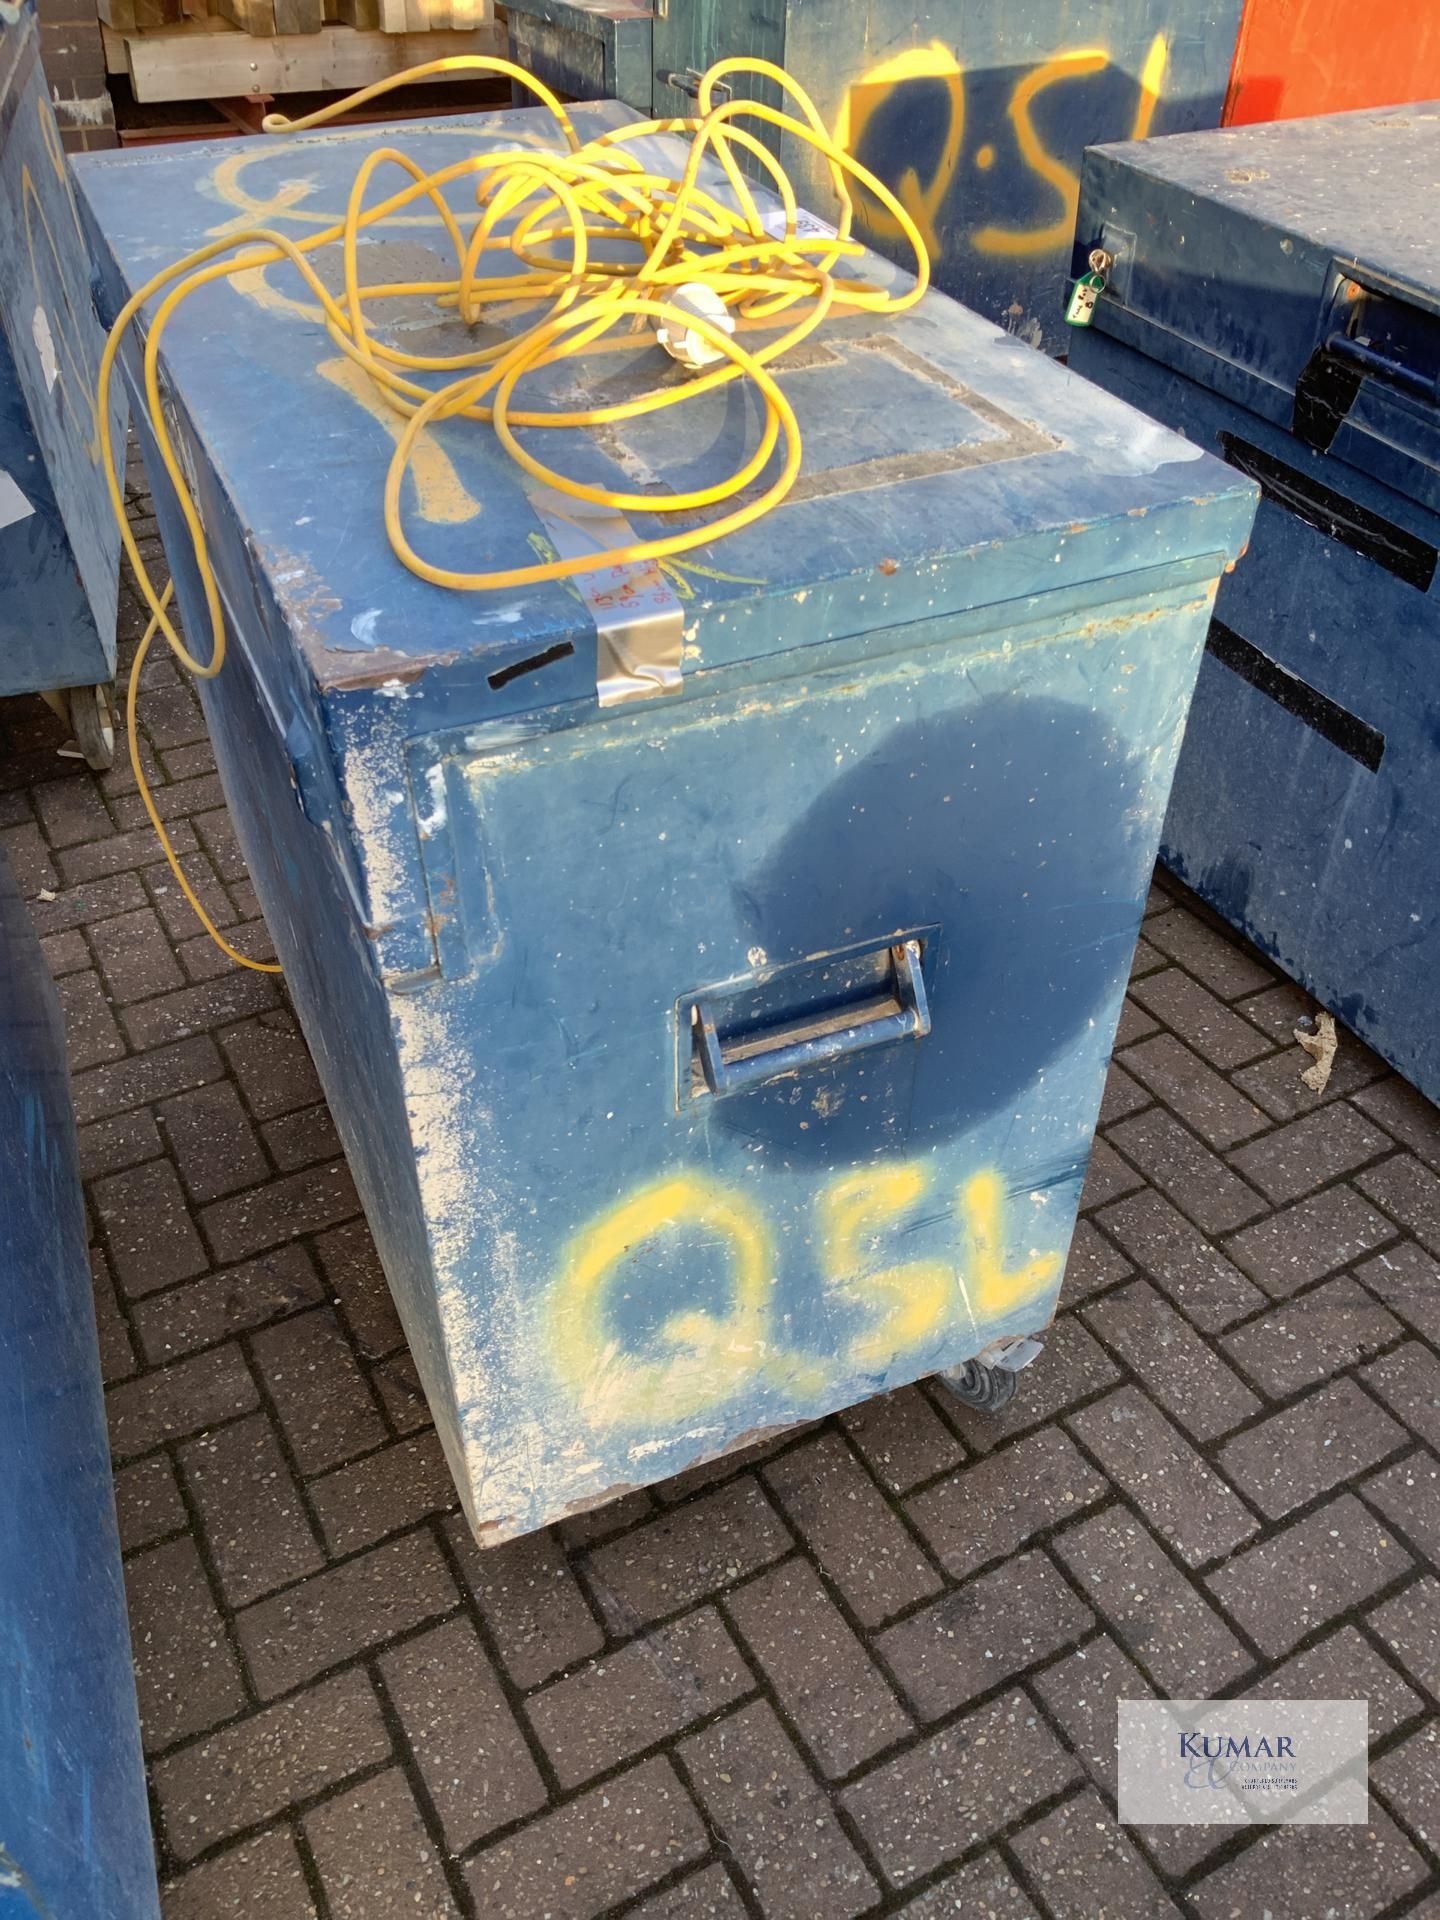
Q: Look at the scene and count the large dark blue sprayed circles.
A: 1